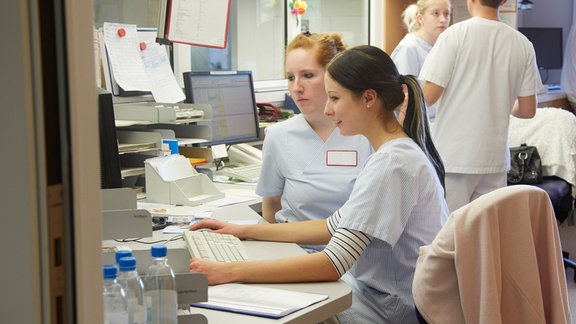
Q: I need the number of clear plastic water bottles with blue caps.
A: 4